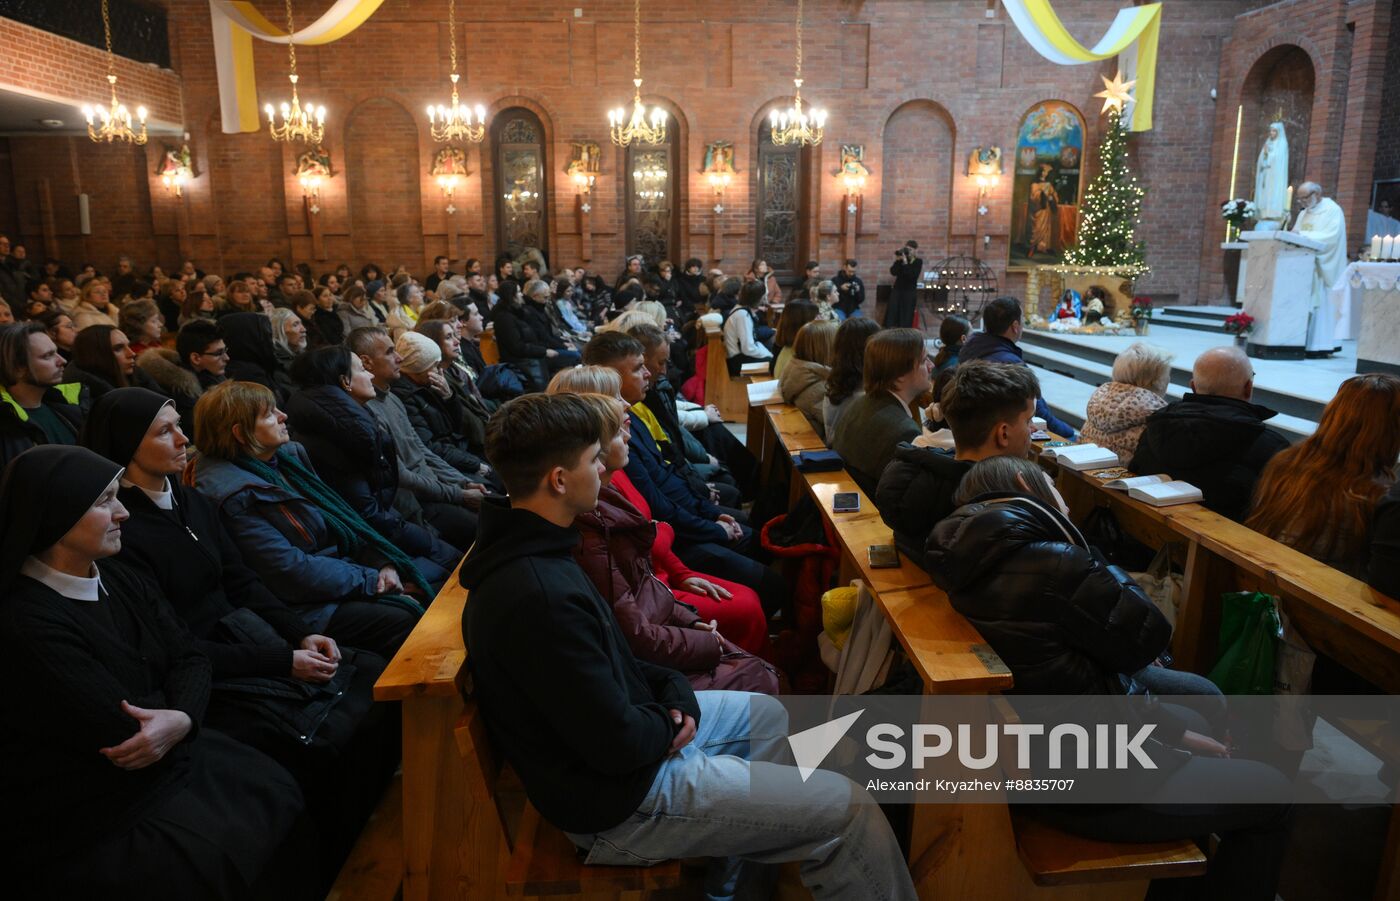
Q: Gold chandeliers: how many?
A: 5